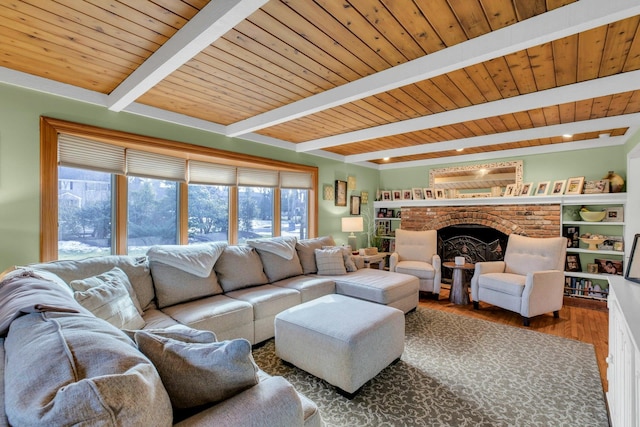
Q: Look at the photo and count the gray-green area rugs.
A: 1